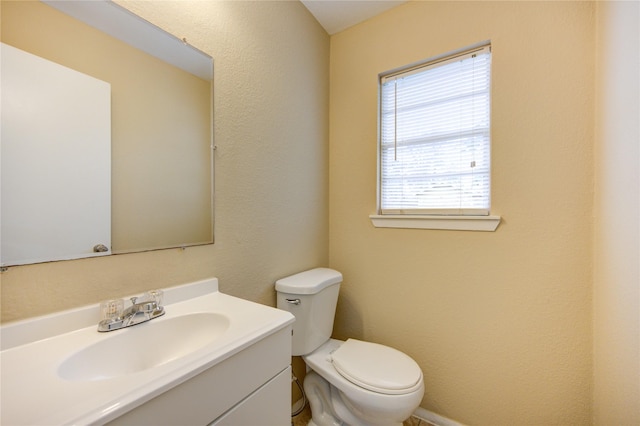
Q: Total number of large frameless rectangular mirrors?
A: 1